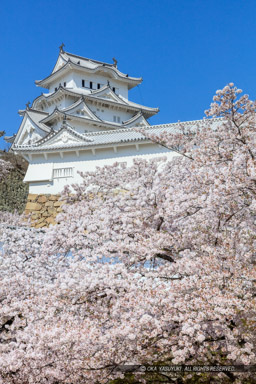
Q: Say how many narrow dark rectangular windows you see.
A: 6